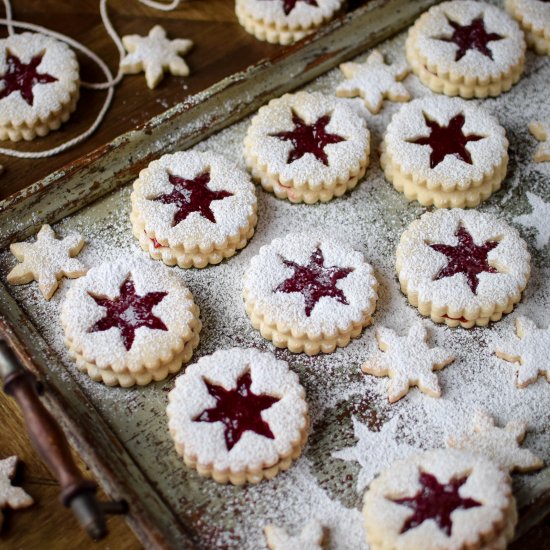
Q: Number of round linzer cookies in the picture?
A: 12